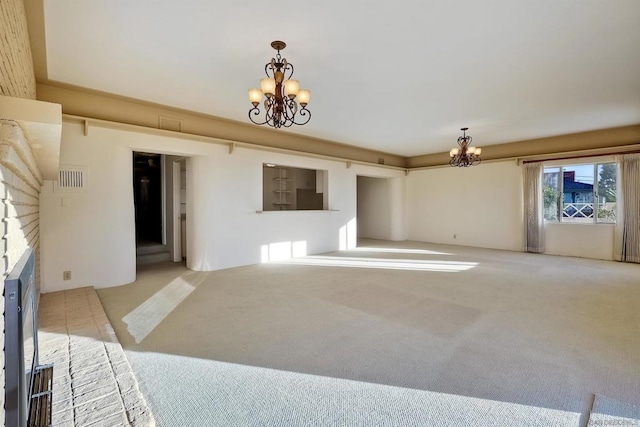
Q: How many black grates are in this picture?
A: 1